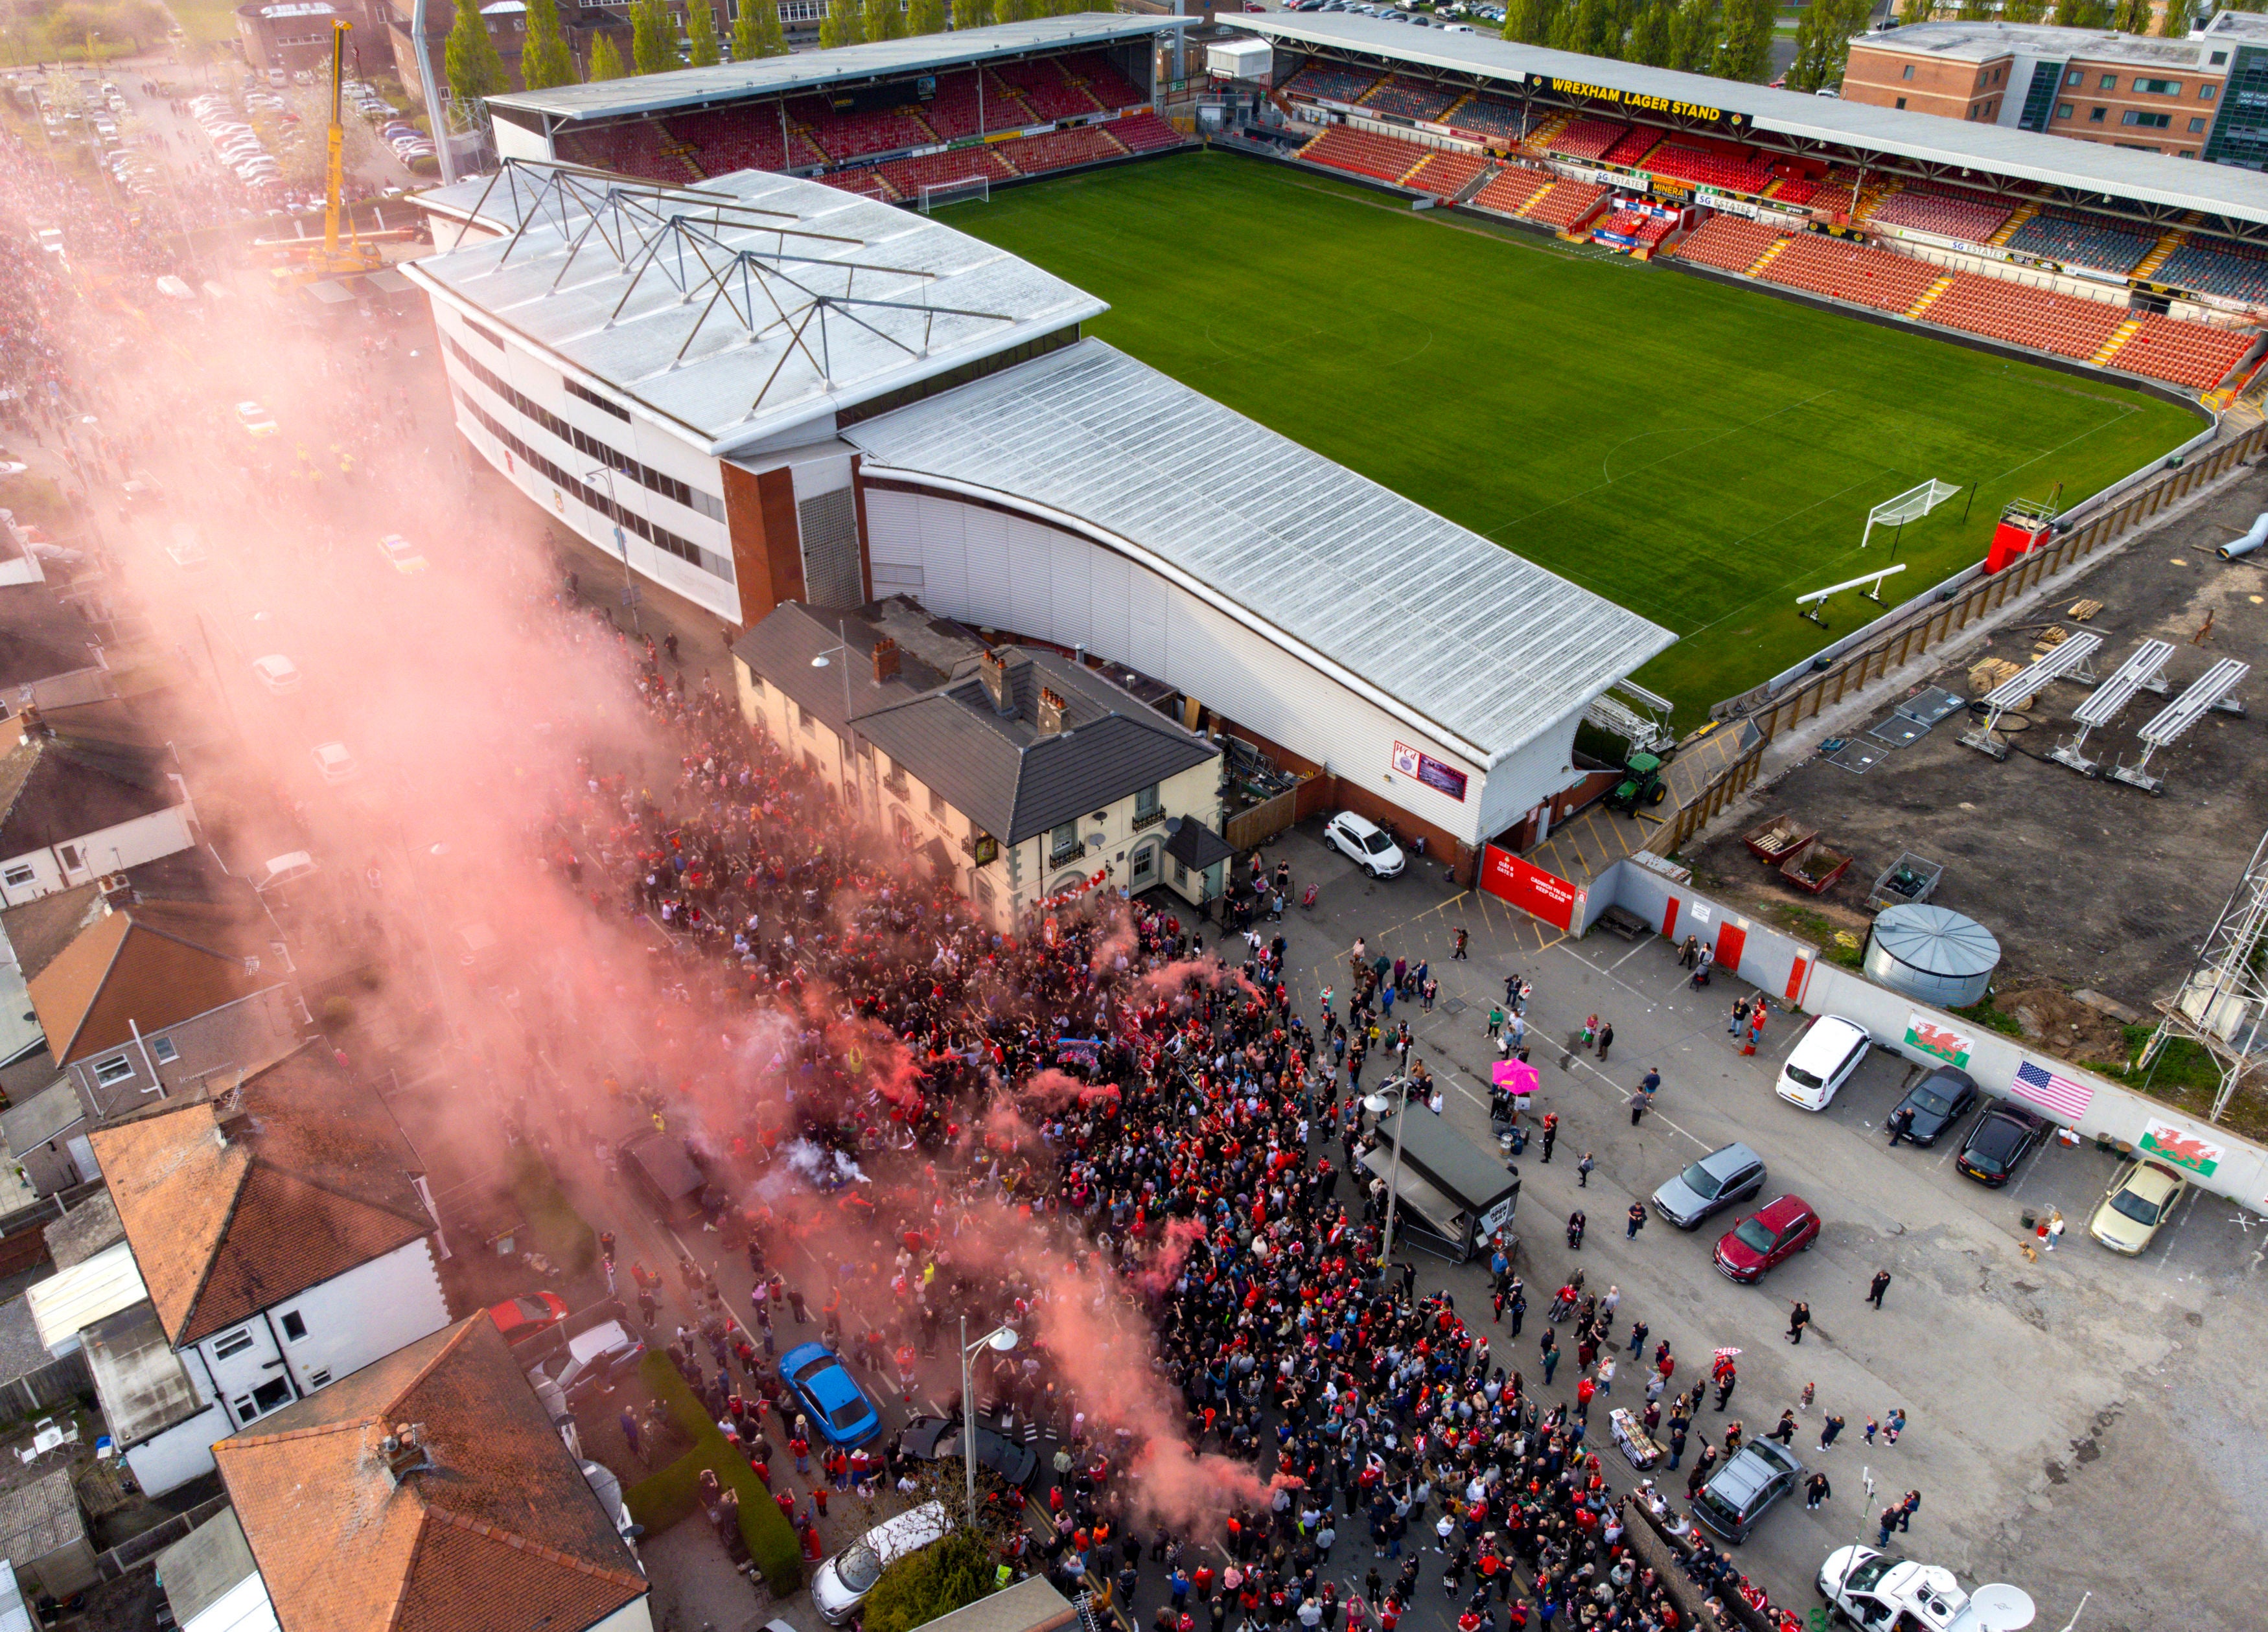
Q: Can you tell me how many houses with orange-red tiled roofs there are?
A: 3